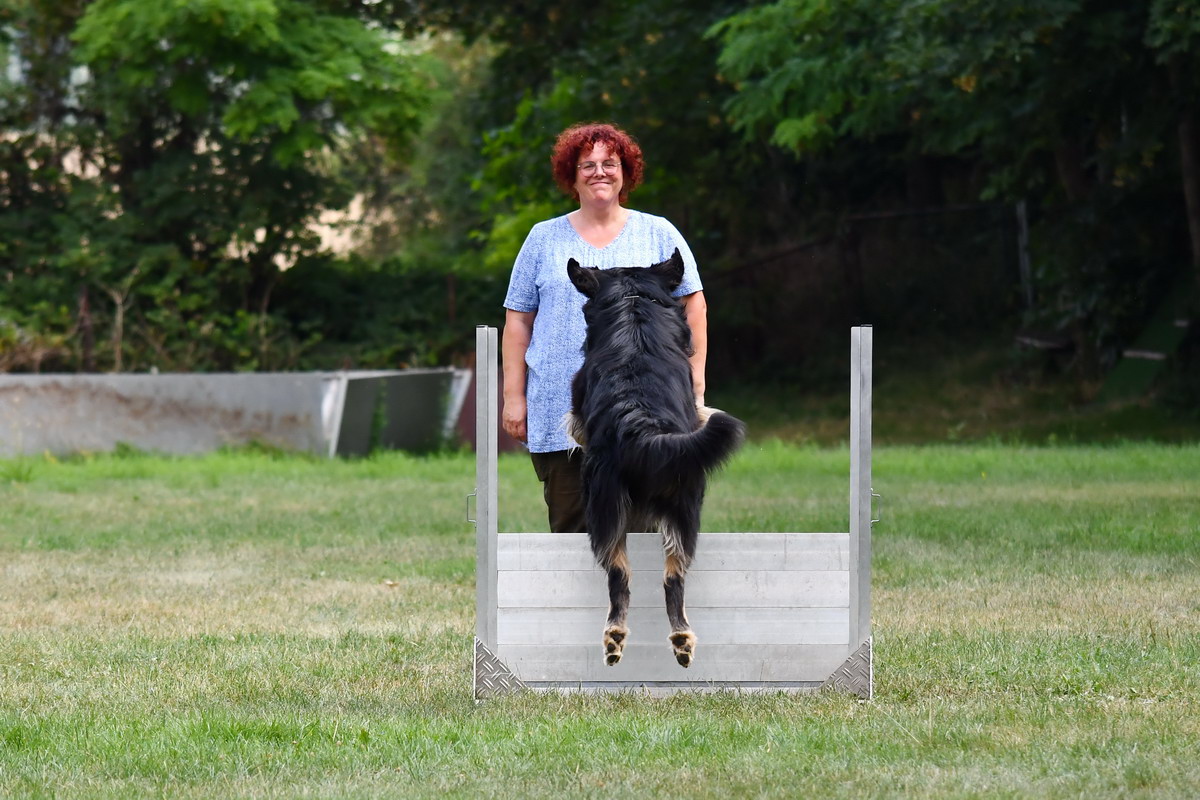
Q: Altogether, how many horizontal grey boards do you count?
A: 4